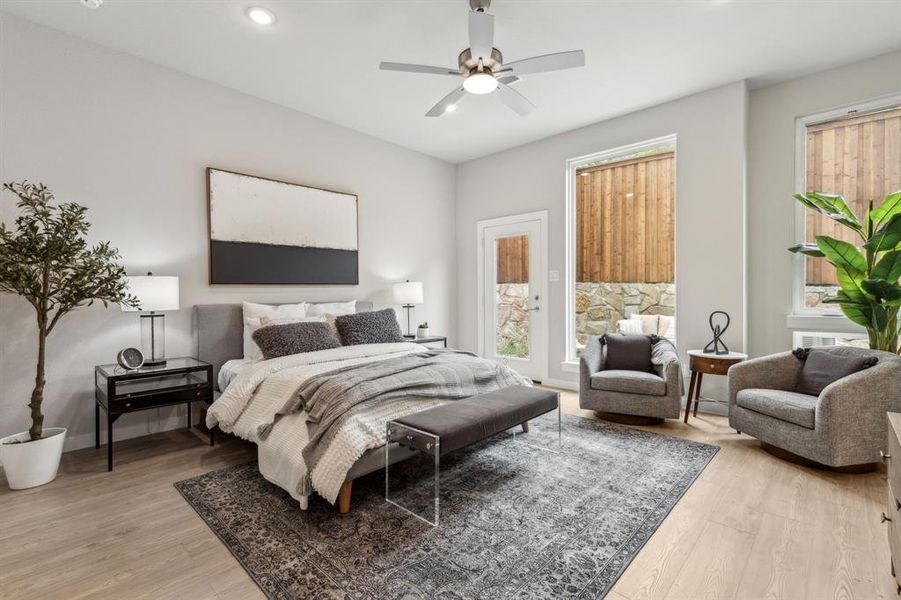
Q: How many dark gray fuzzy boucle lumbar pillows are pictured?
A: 2